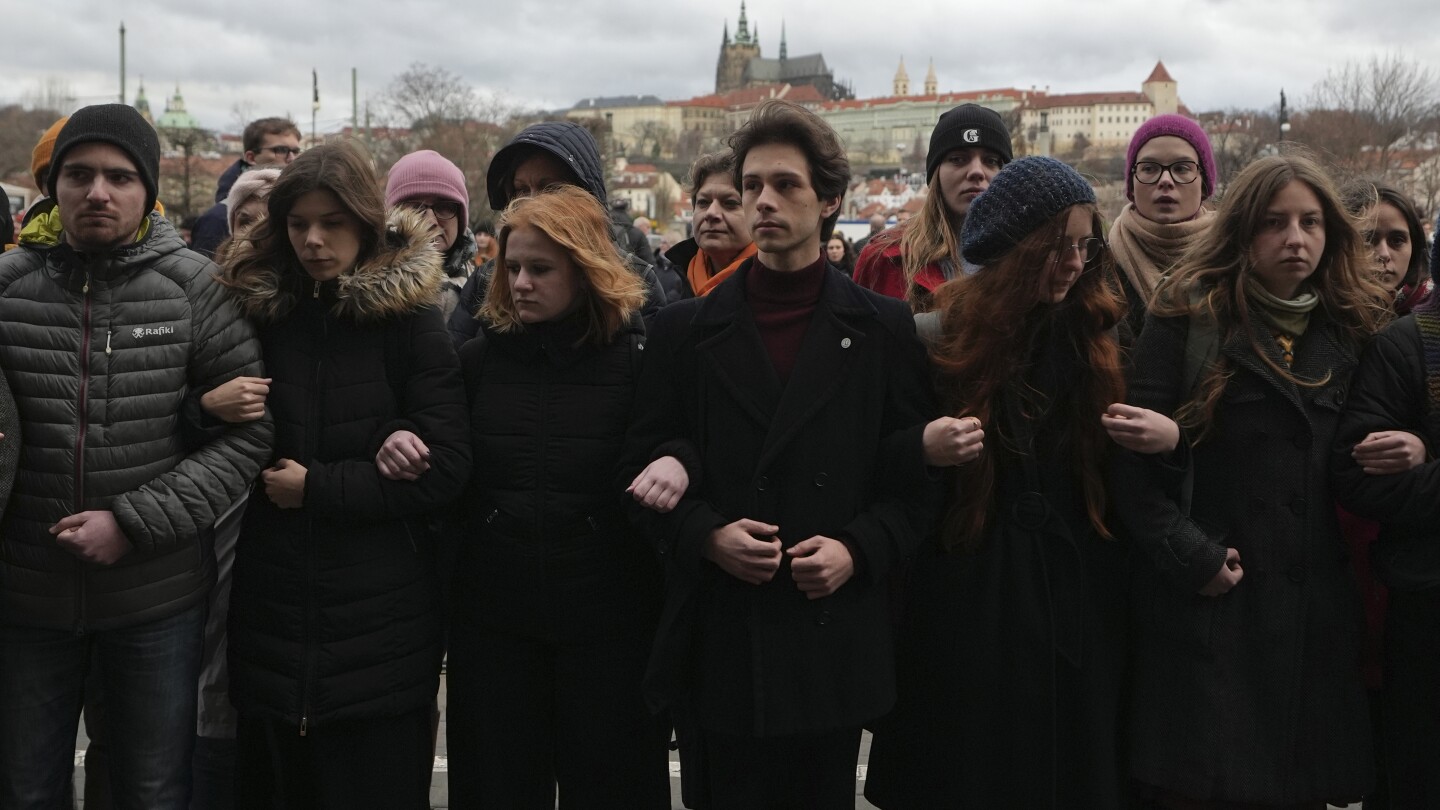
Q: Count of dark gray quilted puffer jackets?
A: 1